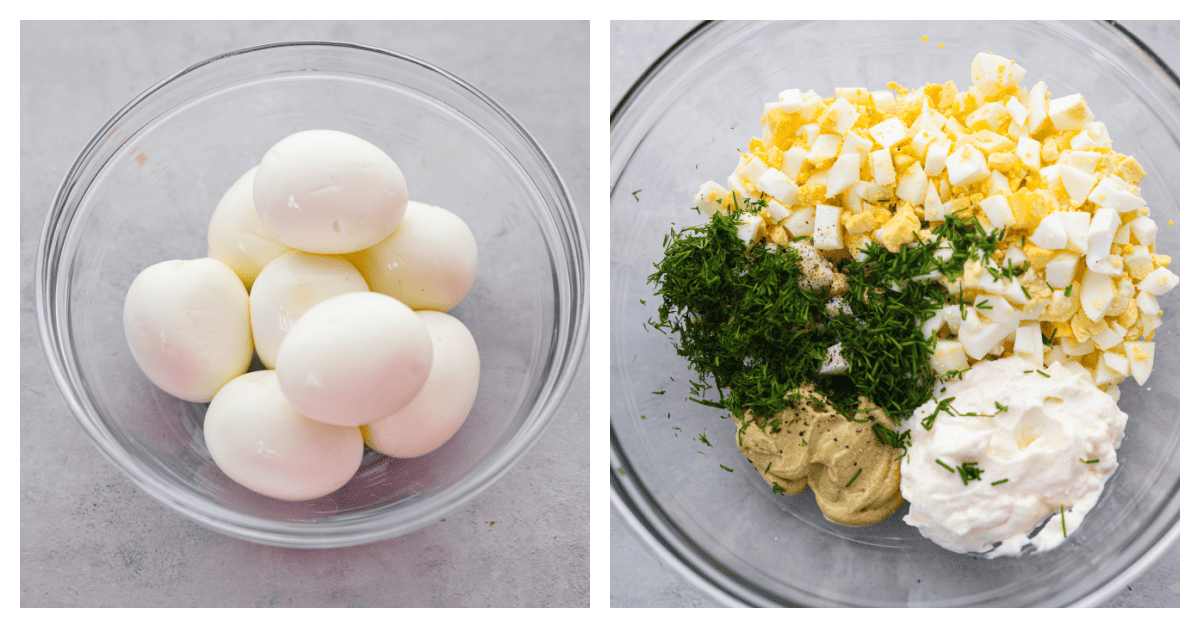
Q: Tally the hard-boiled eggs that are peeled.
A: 8